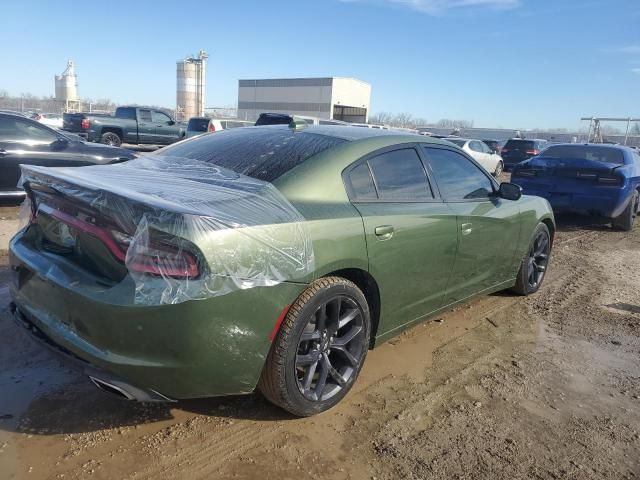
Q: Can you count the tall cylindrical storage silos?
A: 2